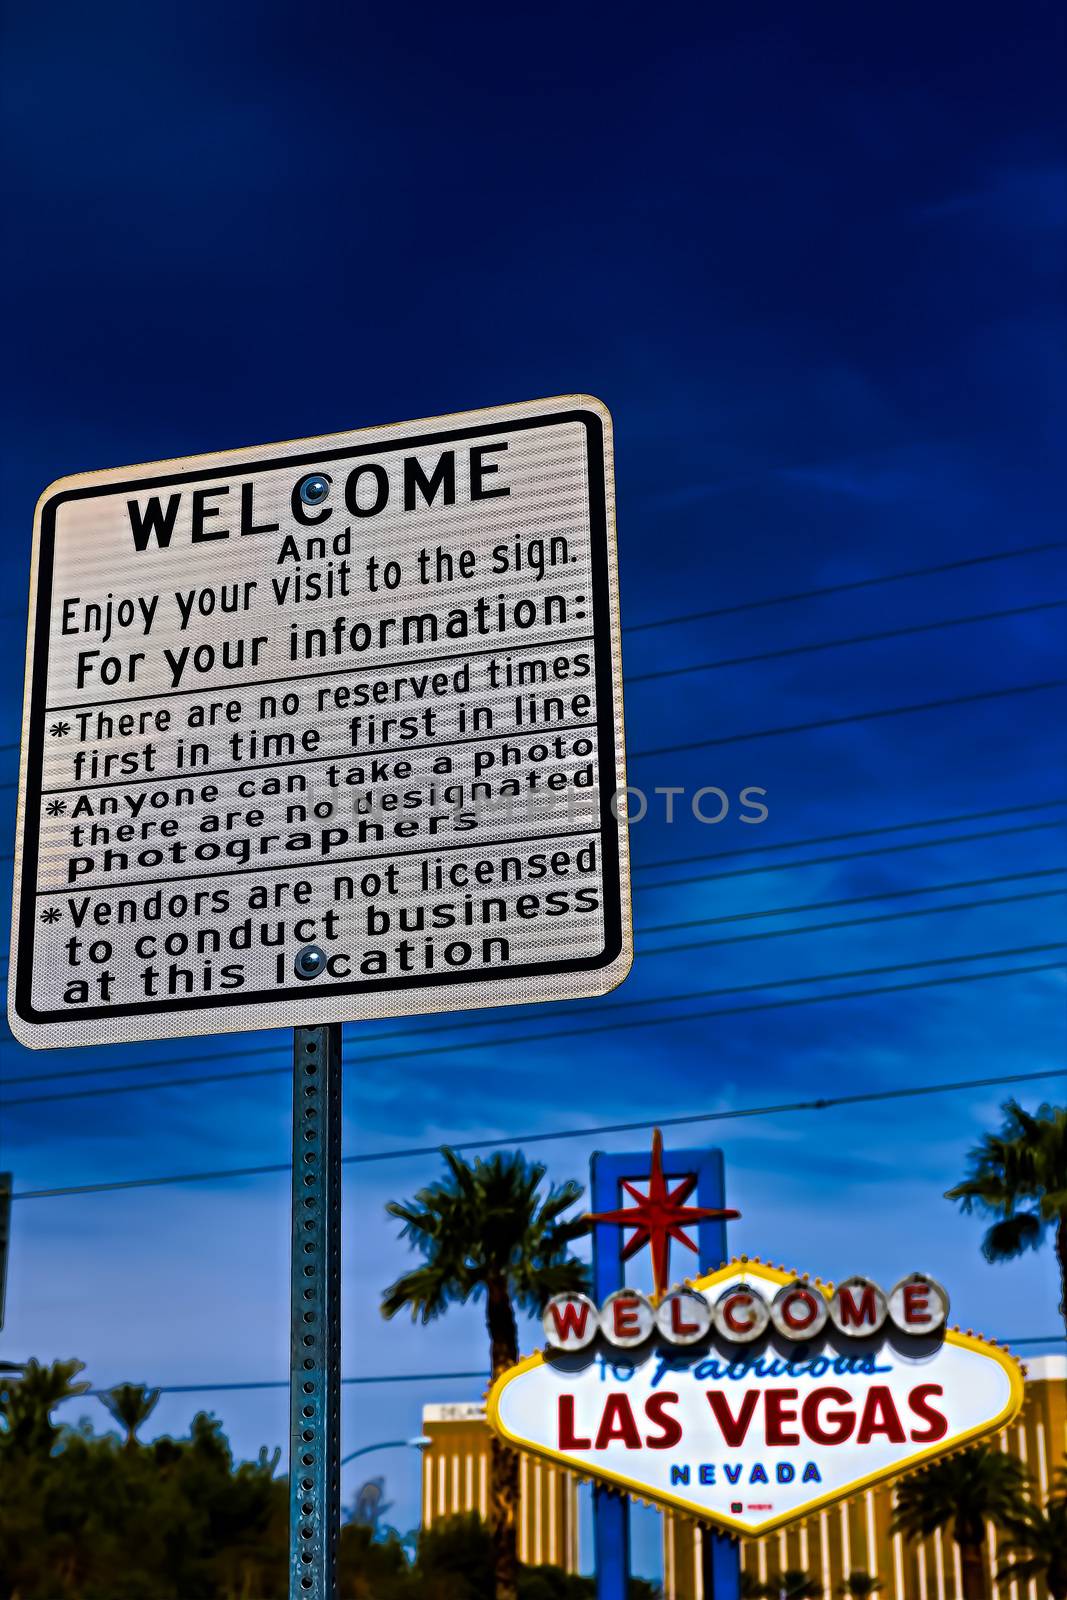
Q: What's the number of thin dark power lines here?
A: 11